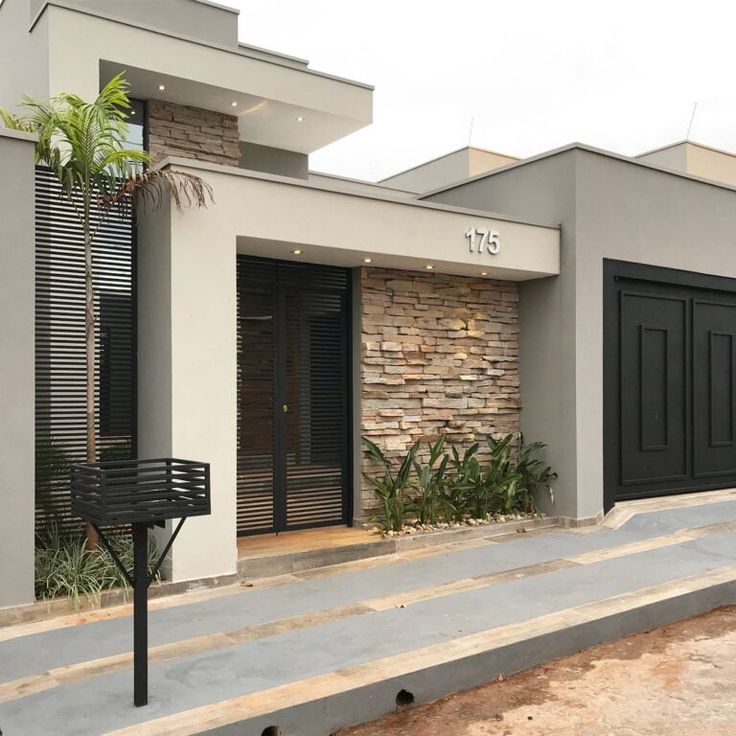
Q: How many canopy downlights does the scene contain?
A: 7